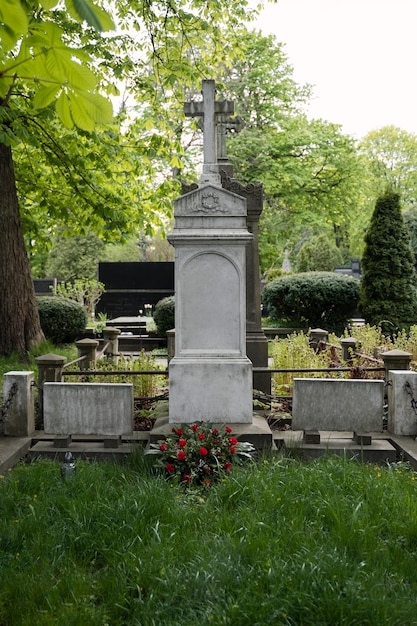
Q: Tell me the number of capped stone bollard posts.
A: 7